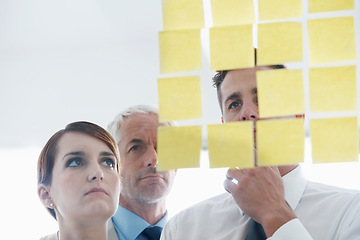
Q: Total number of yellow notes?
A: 15